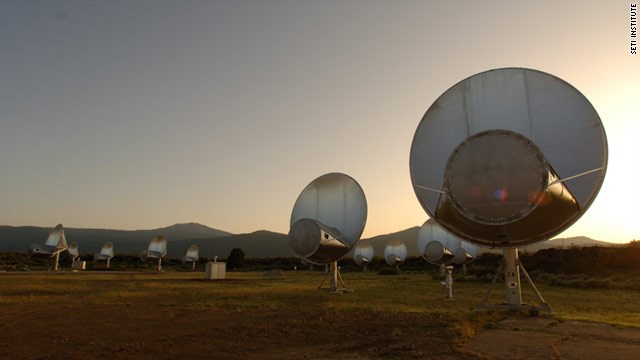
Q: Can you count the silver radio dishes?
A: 11